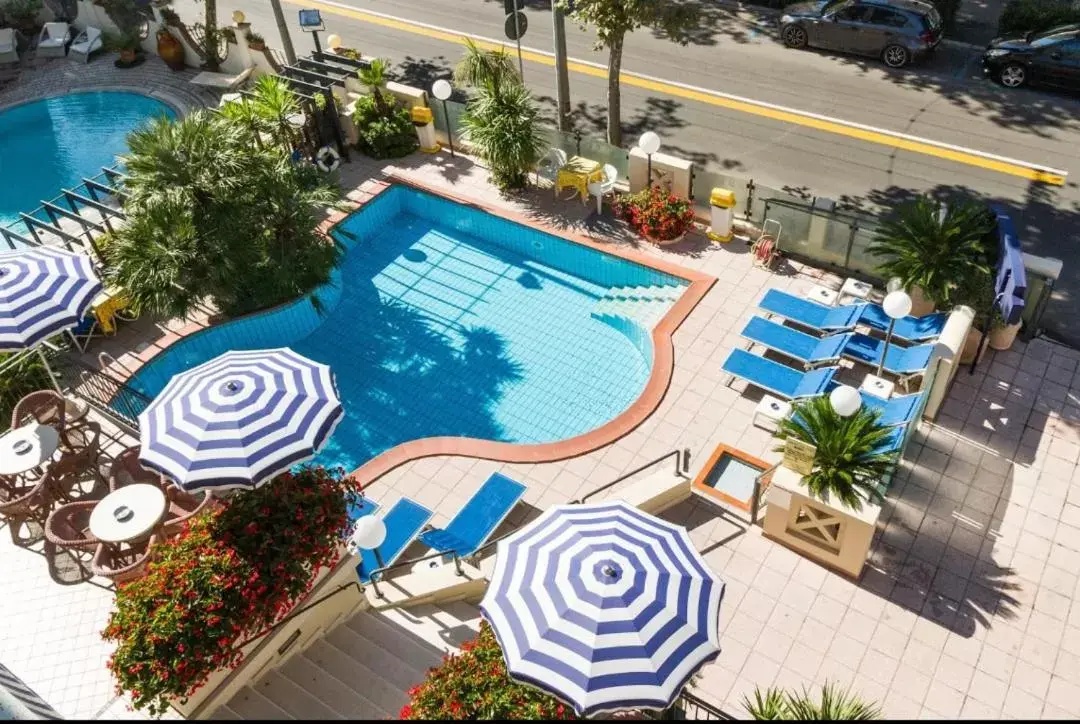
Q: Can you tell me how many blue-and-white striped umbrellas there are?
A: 3